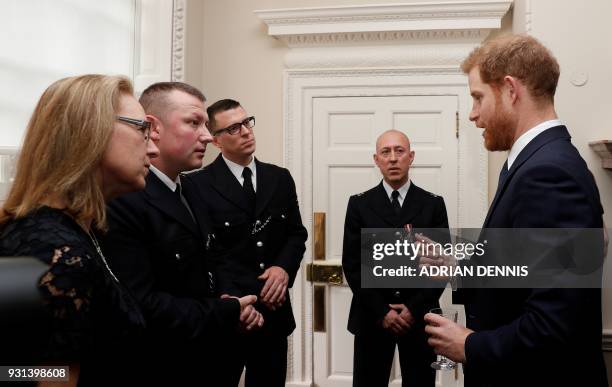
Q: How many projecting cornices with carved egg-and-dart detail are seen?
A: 1